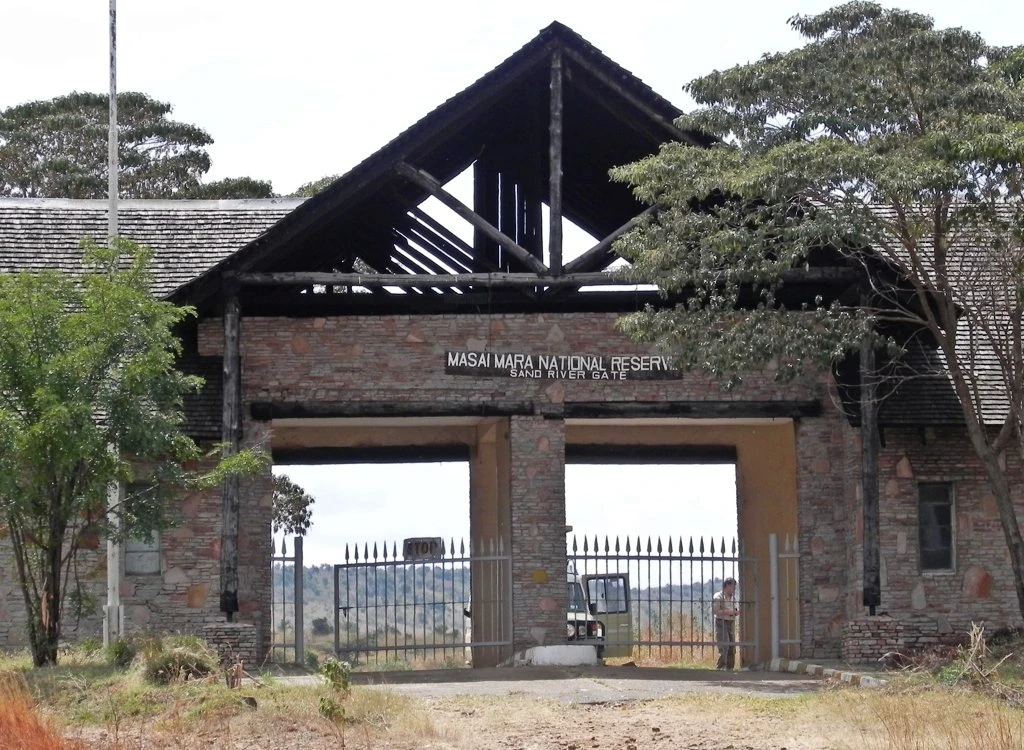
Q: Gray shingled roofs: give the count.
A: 2